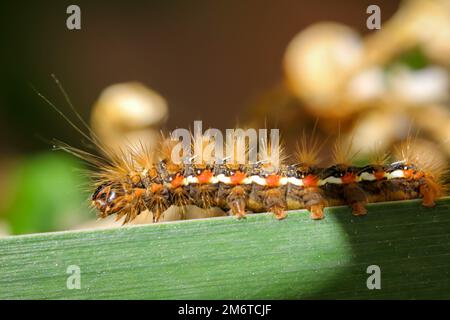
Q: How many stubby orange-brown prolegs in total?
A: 5